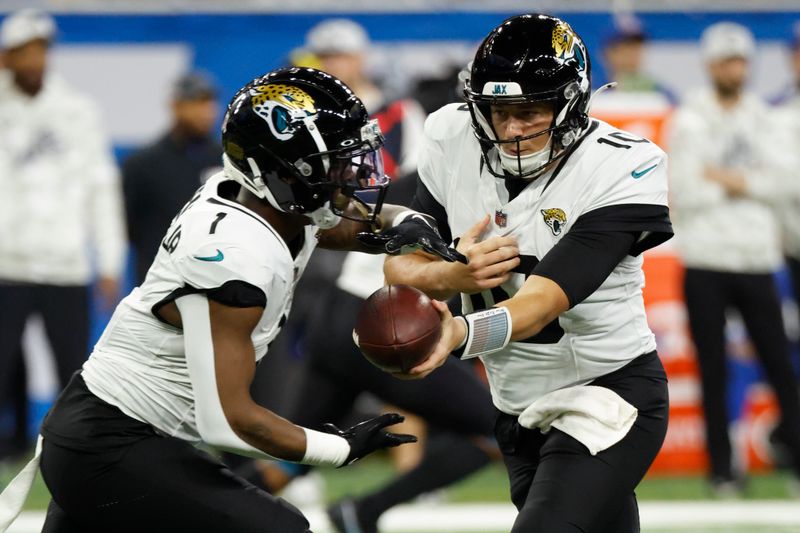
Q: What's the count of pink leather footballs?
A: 0